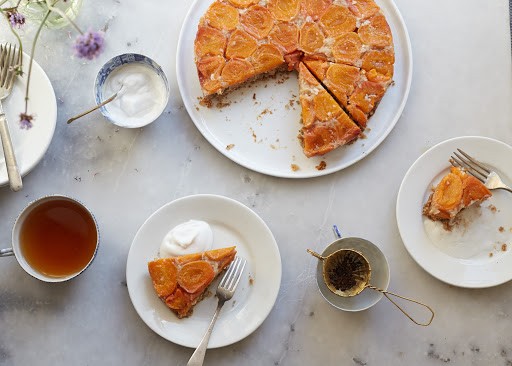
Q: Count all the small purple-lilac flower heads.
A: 3